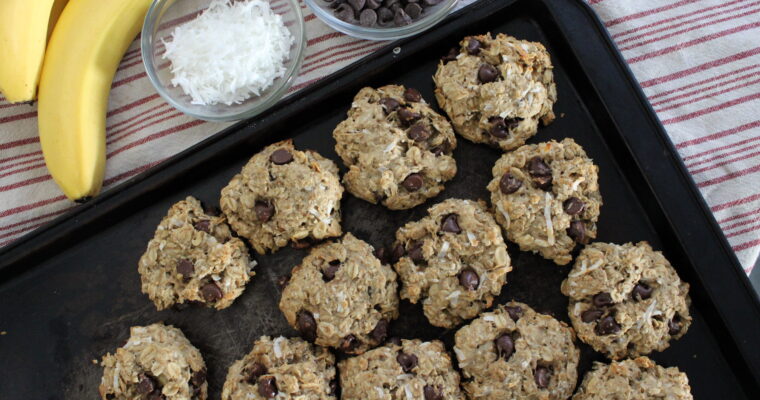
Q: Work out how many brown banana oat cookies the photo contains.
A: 13